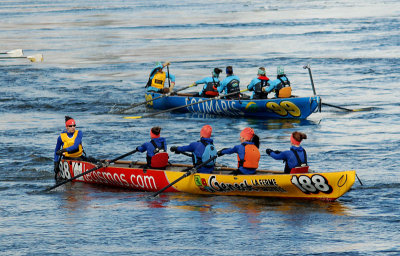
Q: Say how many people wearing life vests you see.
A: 10